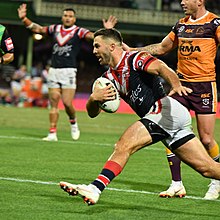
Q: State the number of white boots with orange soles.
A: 2